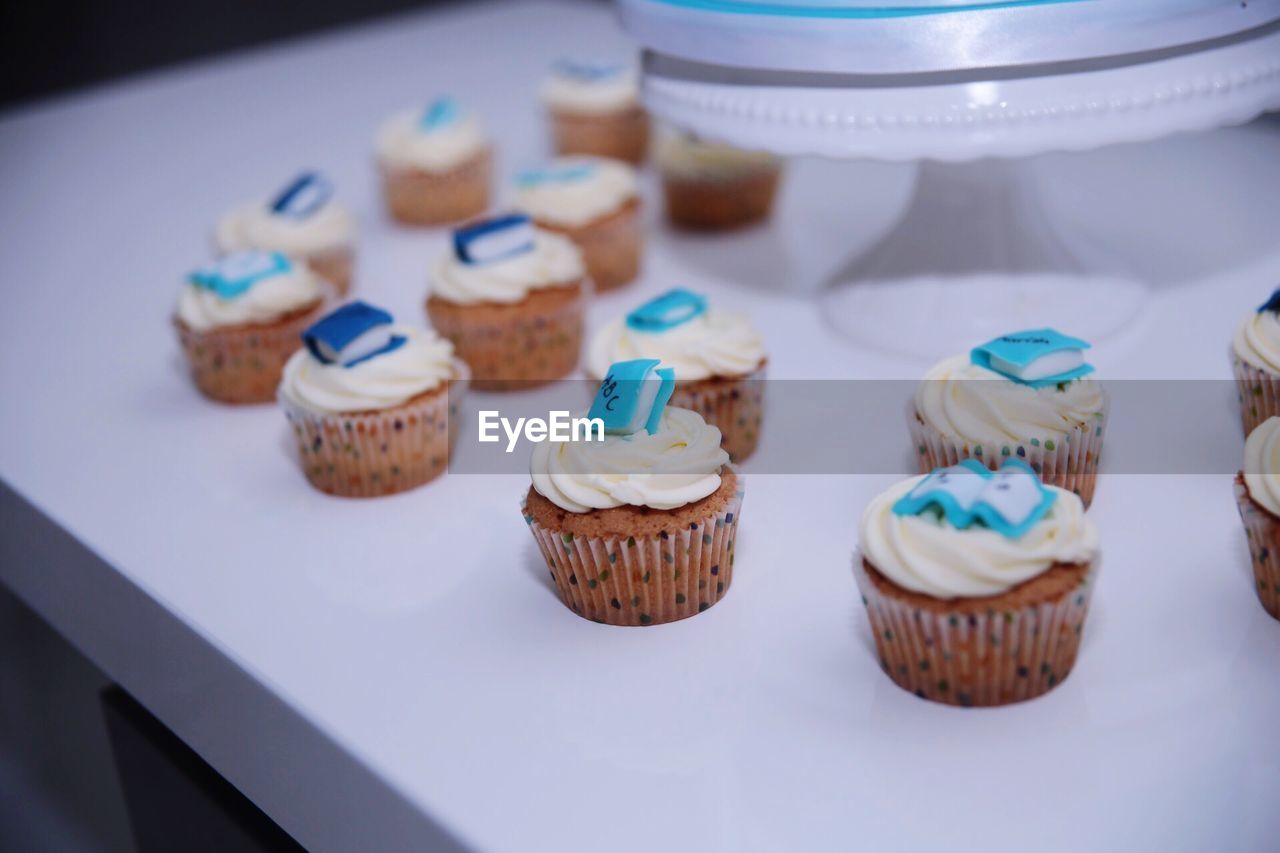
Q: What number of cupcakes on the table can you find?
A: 14